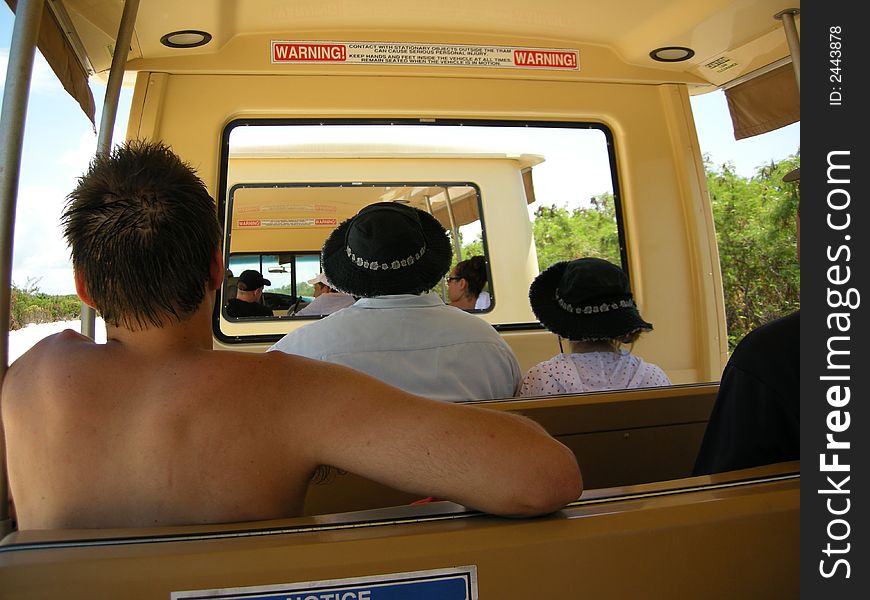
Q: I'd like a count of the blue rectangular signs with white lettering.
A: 1